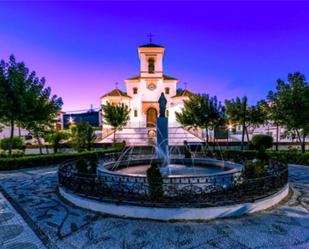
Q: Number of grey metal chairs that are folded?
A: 0